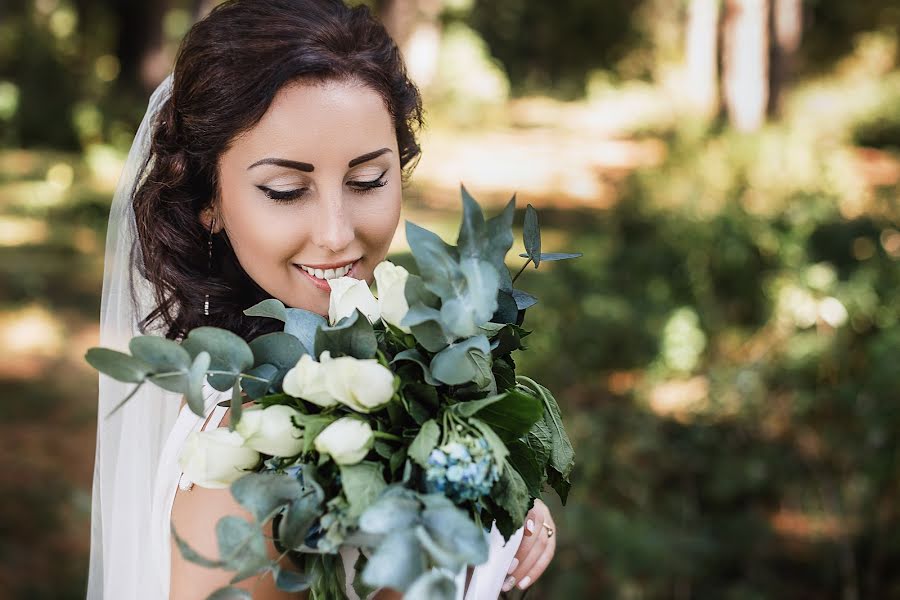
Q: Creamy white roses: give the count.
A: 7